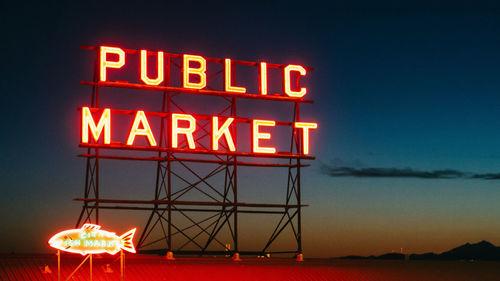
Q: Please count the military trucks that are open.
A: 0